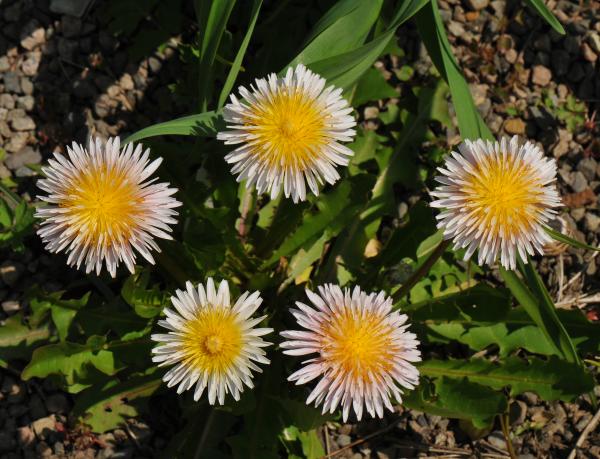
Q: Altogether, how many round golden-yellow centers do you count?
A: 5